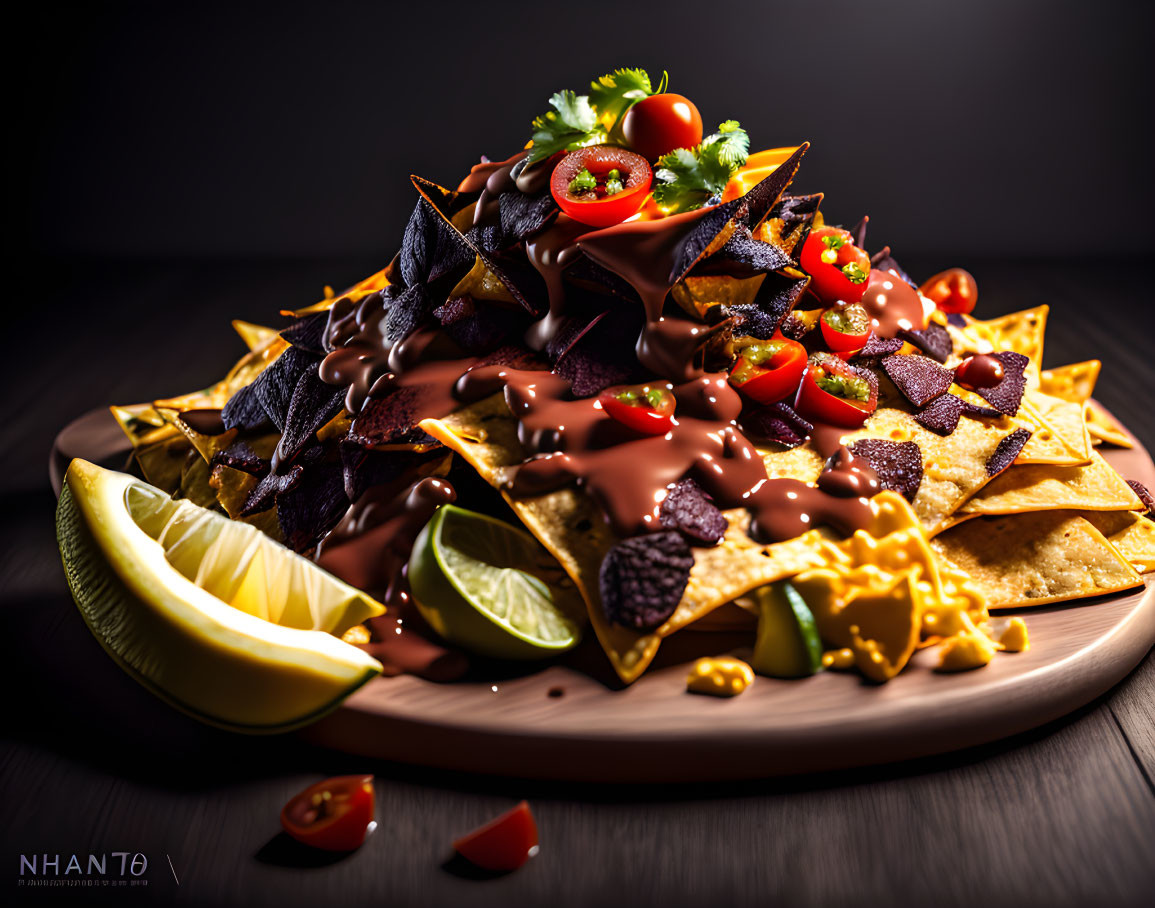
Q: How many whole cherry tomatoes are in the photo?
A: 1